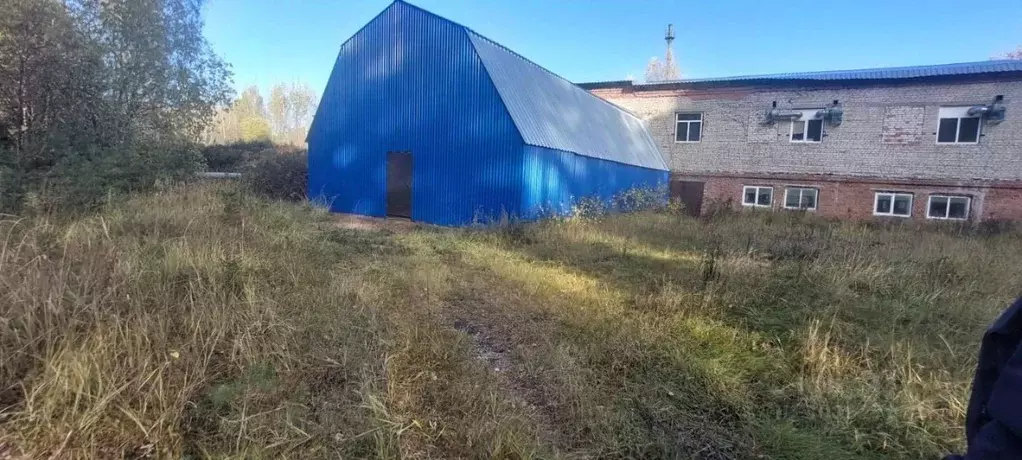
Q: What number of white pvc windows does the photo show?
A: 7